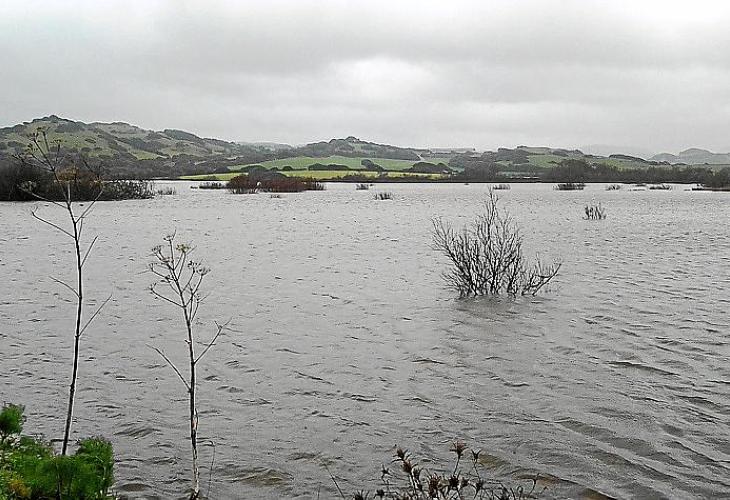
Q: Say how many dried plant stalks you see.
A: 2